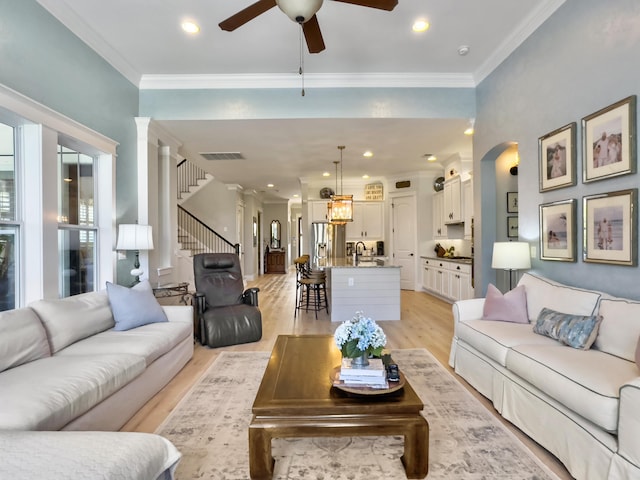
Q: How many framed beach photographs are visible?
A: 4